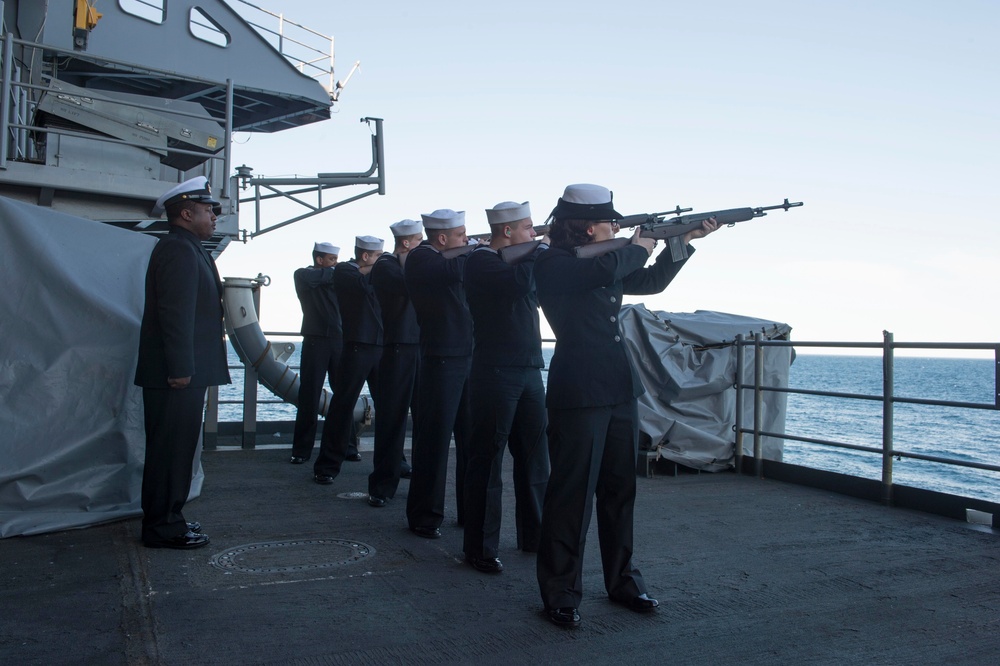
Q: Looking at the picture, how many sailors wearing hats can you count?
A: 7